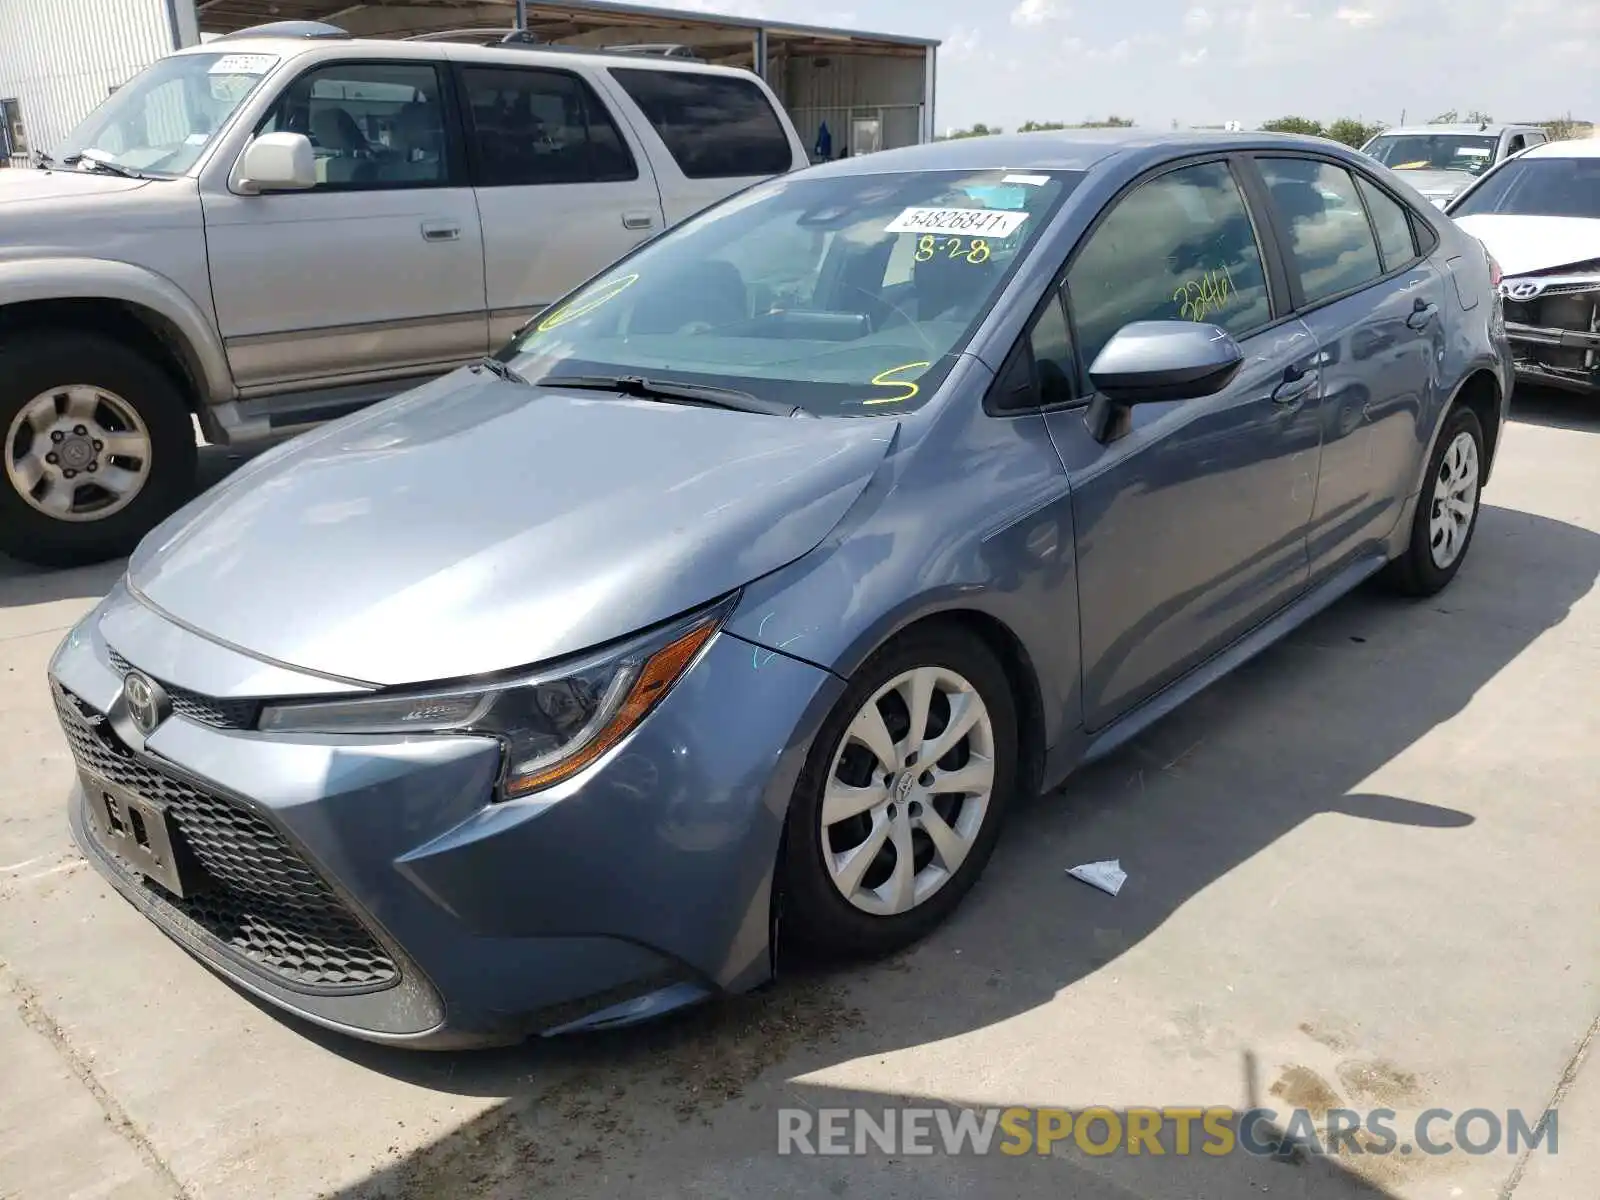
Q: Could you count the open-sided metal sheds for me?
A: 1